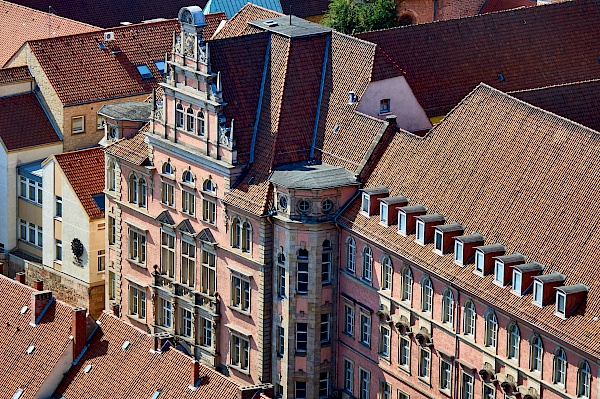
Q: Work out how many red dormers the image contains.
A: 11